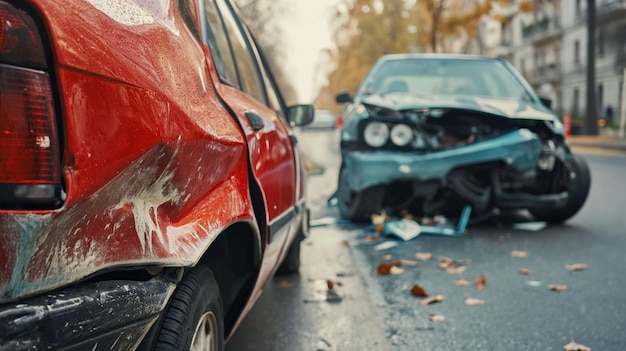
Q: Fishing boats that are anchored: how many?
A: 0